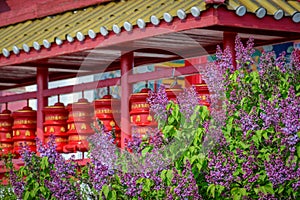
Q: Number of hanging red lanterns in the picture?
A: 8